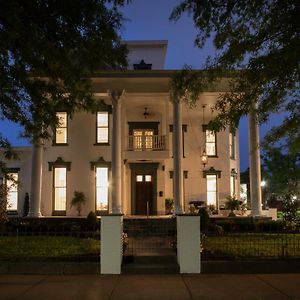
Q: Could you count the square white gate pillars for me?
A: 2